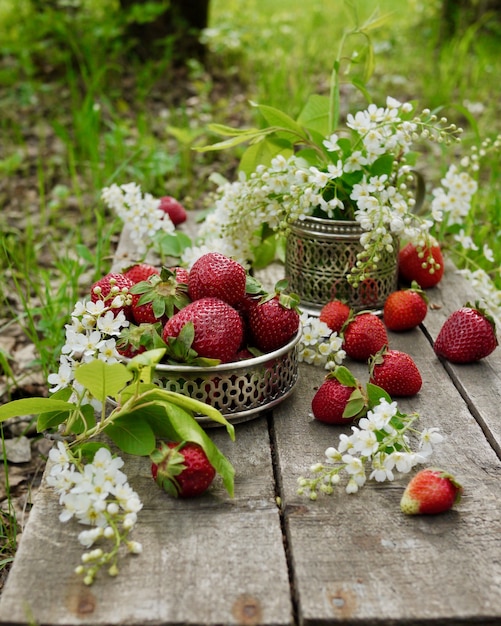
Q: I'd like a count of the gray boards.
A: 3